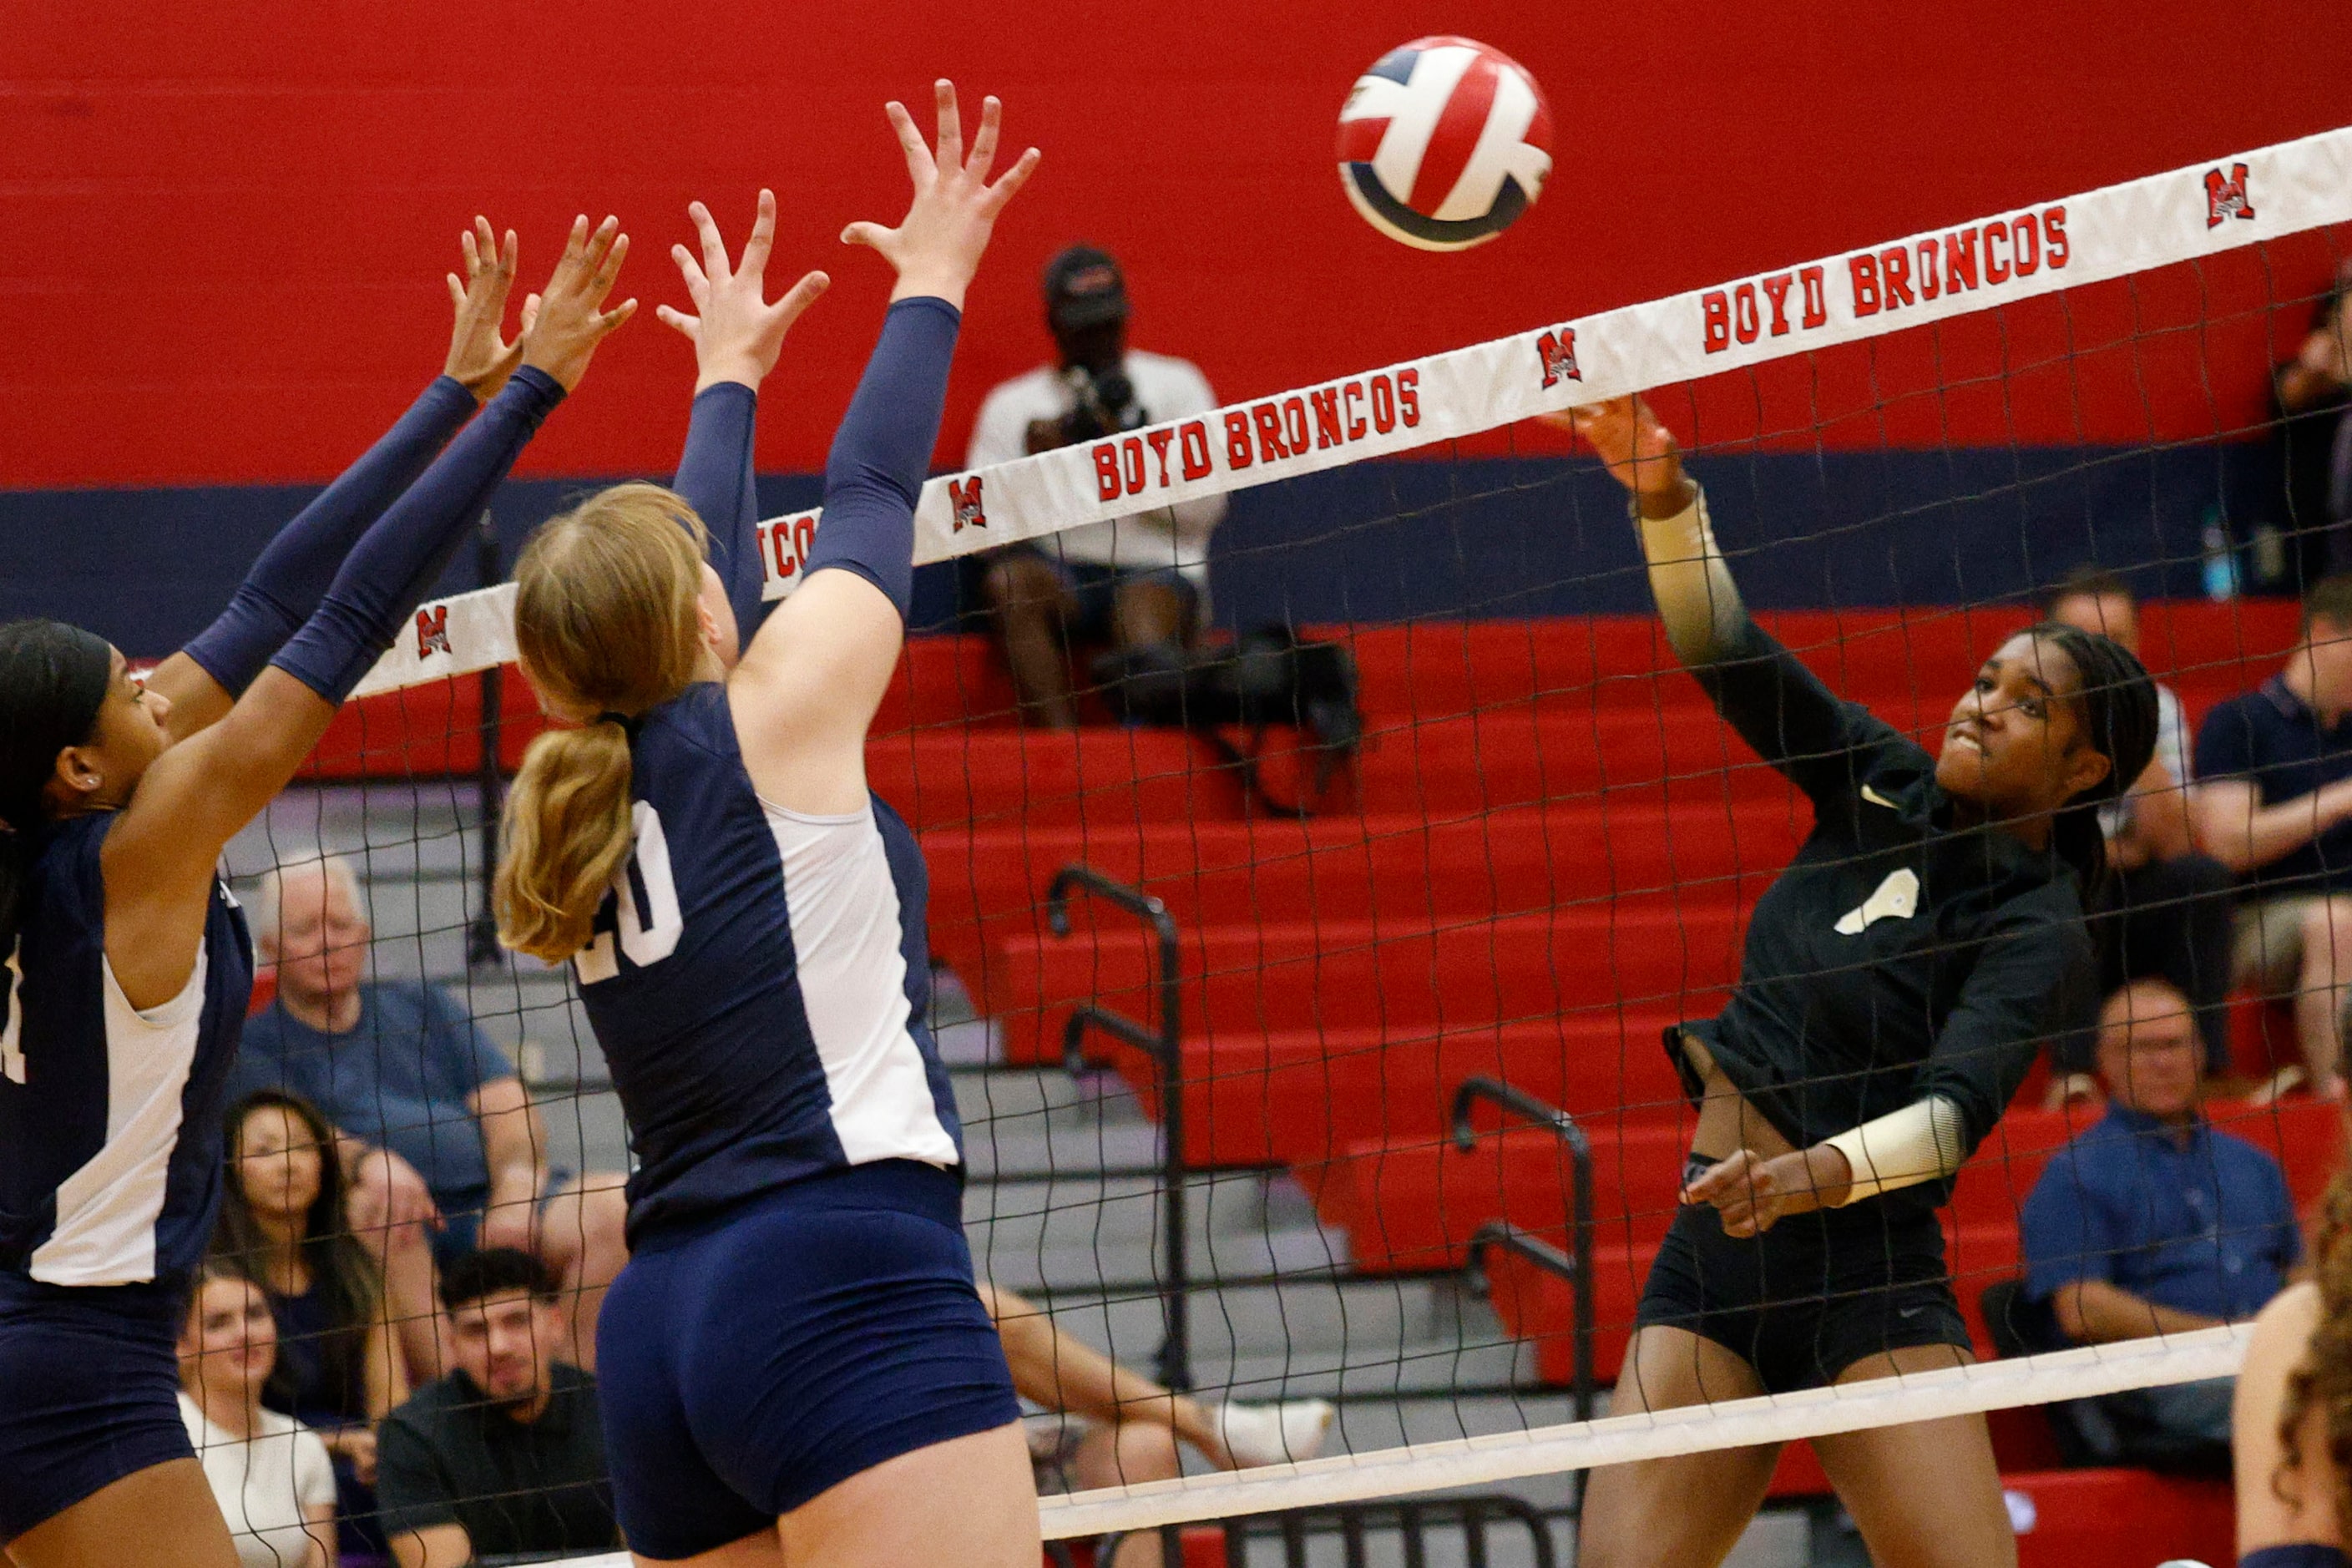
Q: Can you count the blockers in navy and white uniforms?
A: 2